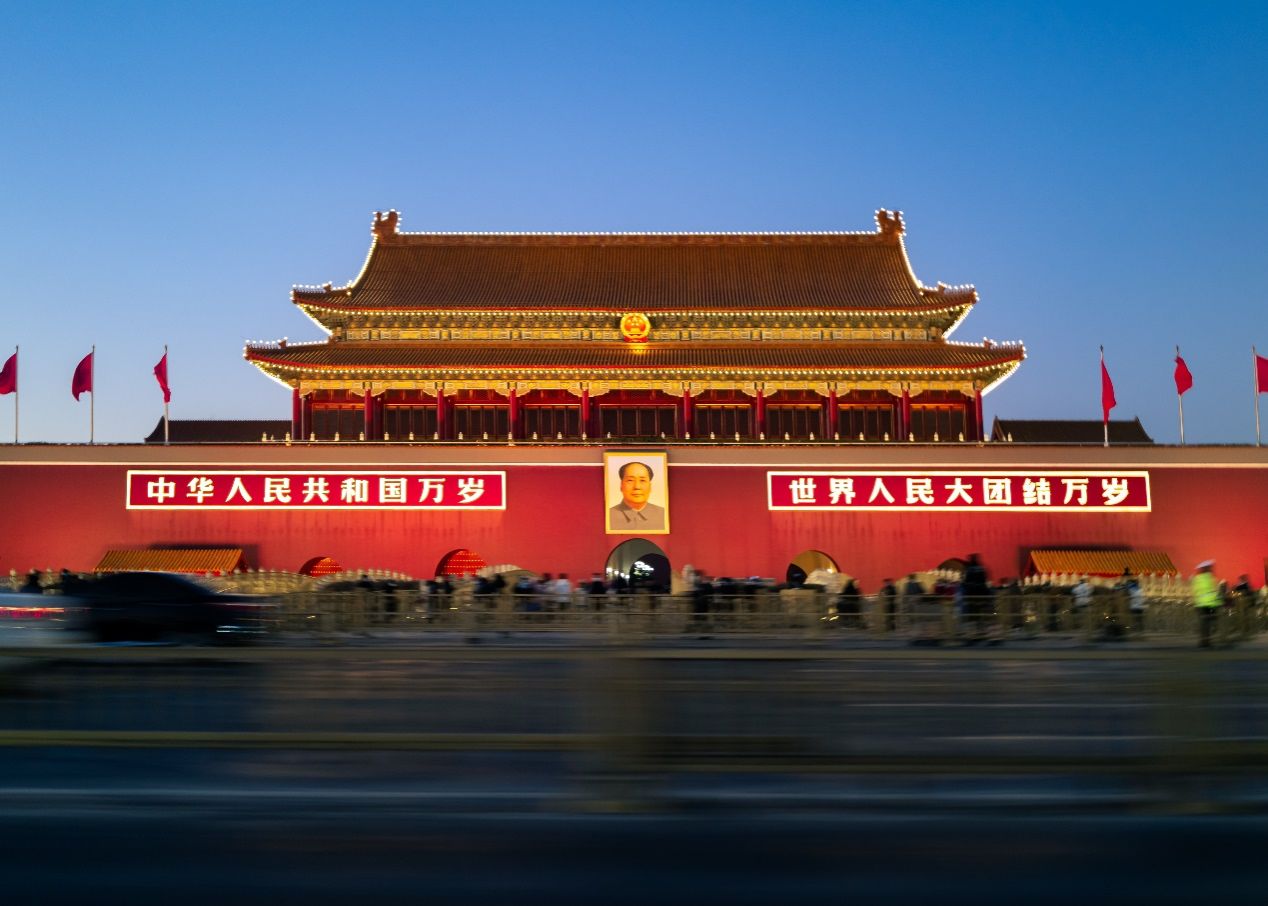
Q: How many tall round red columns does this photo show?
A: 10